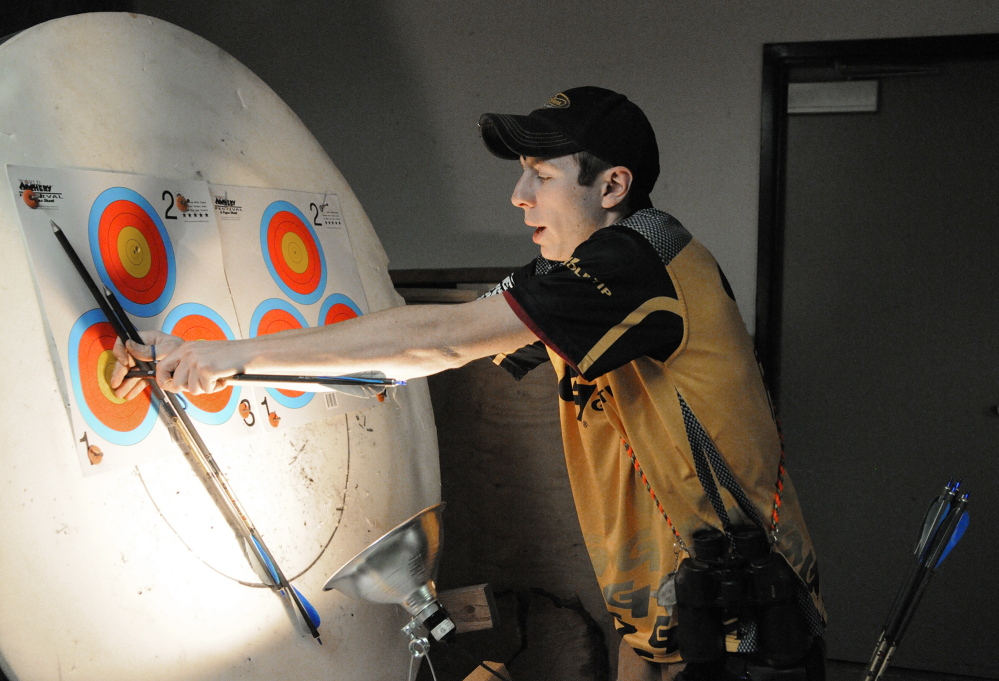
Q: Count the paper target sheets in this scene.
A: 2